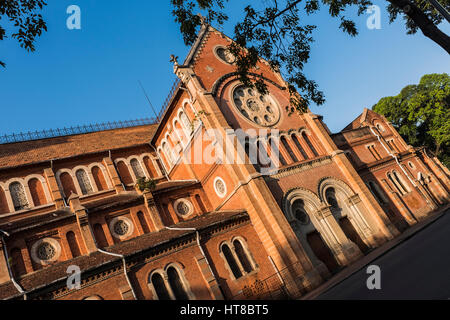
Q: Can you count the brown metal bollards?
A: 0